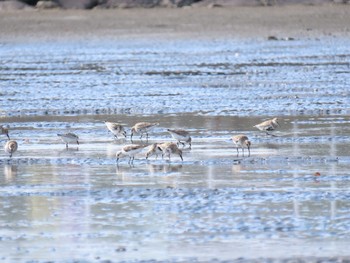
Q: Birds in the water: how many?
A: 11